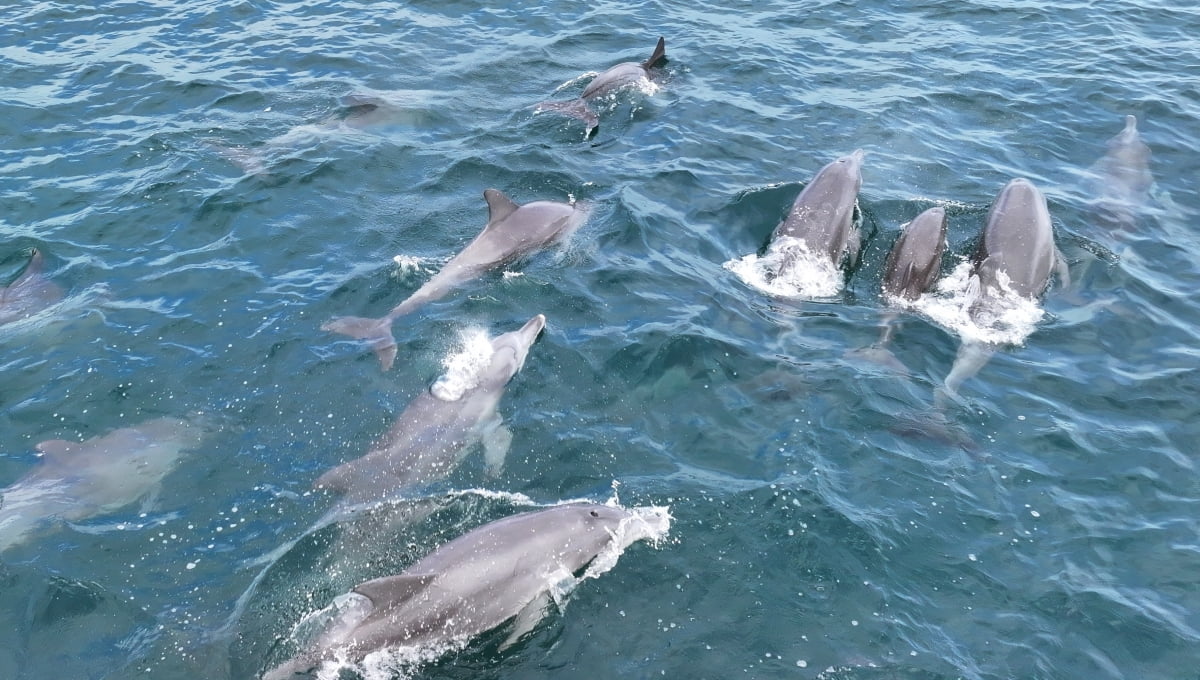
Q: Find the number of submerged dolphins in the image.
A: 4